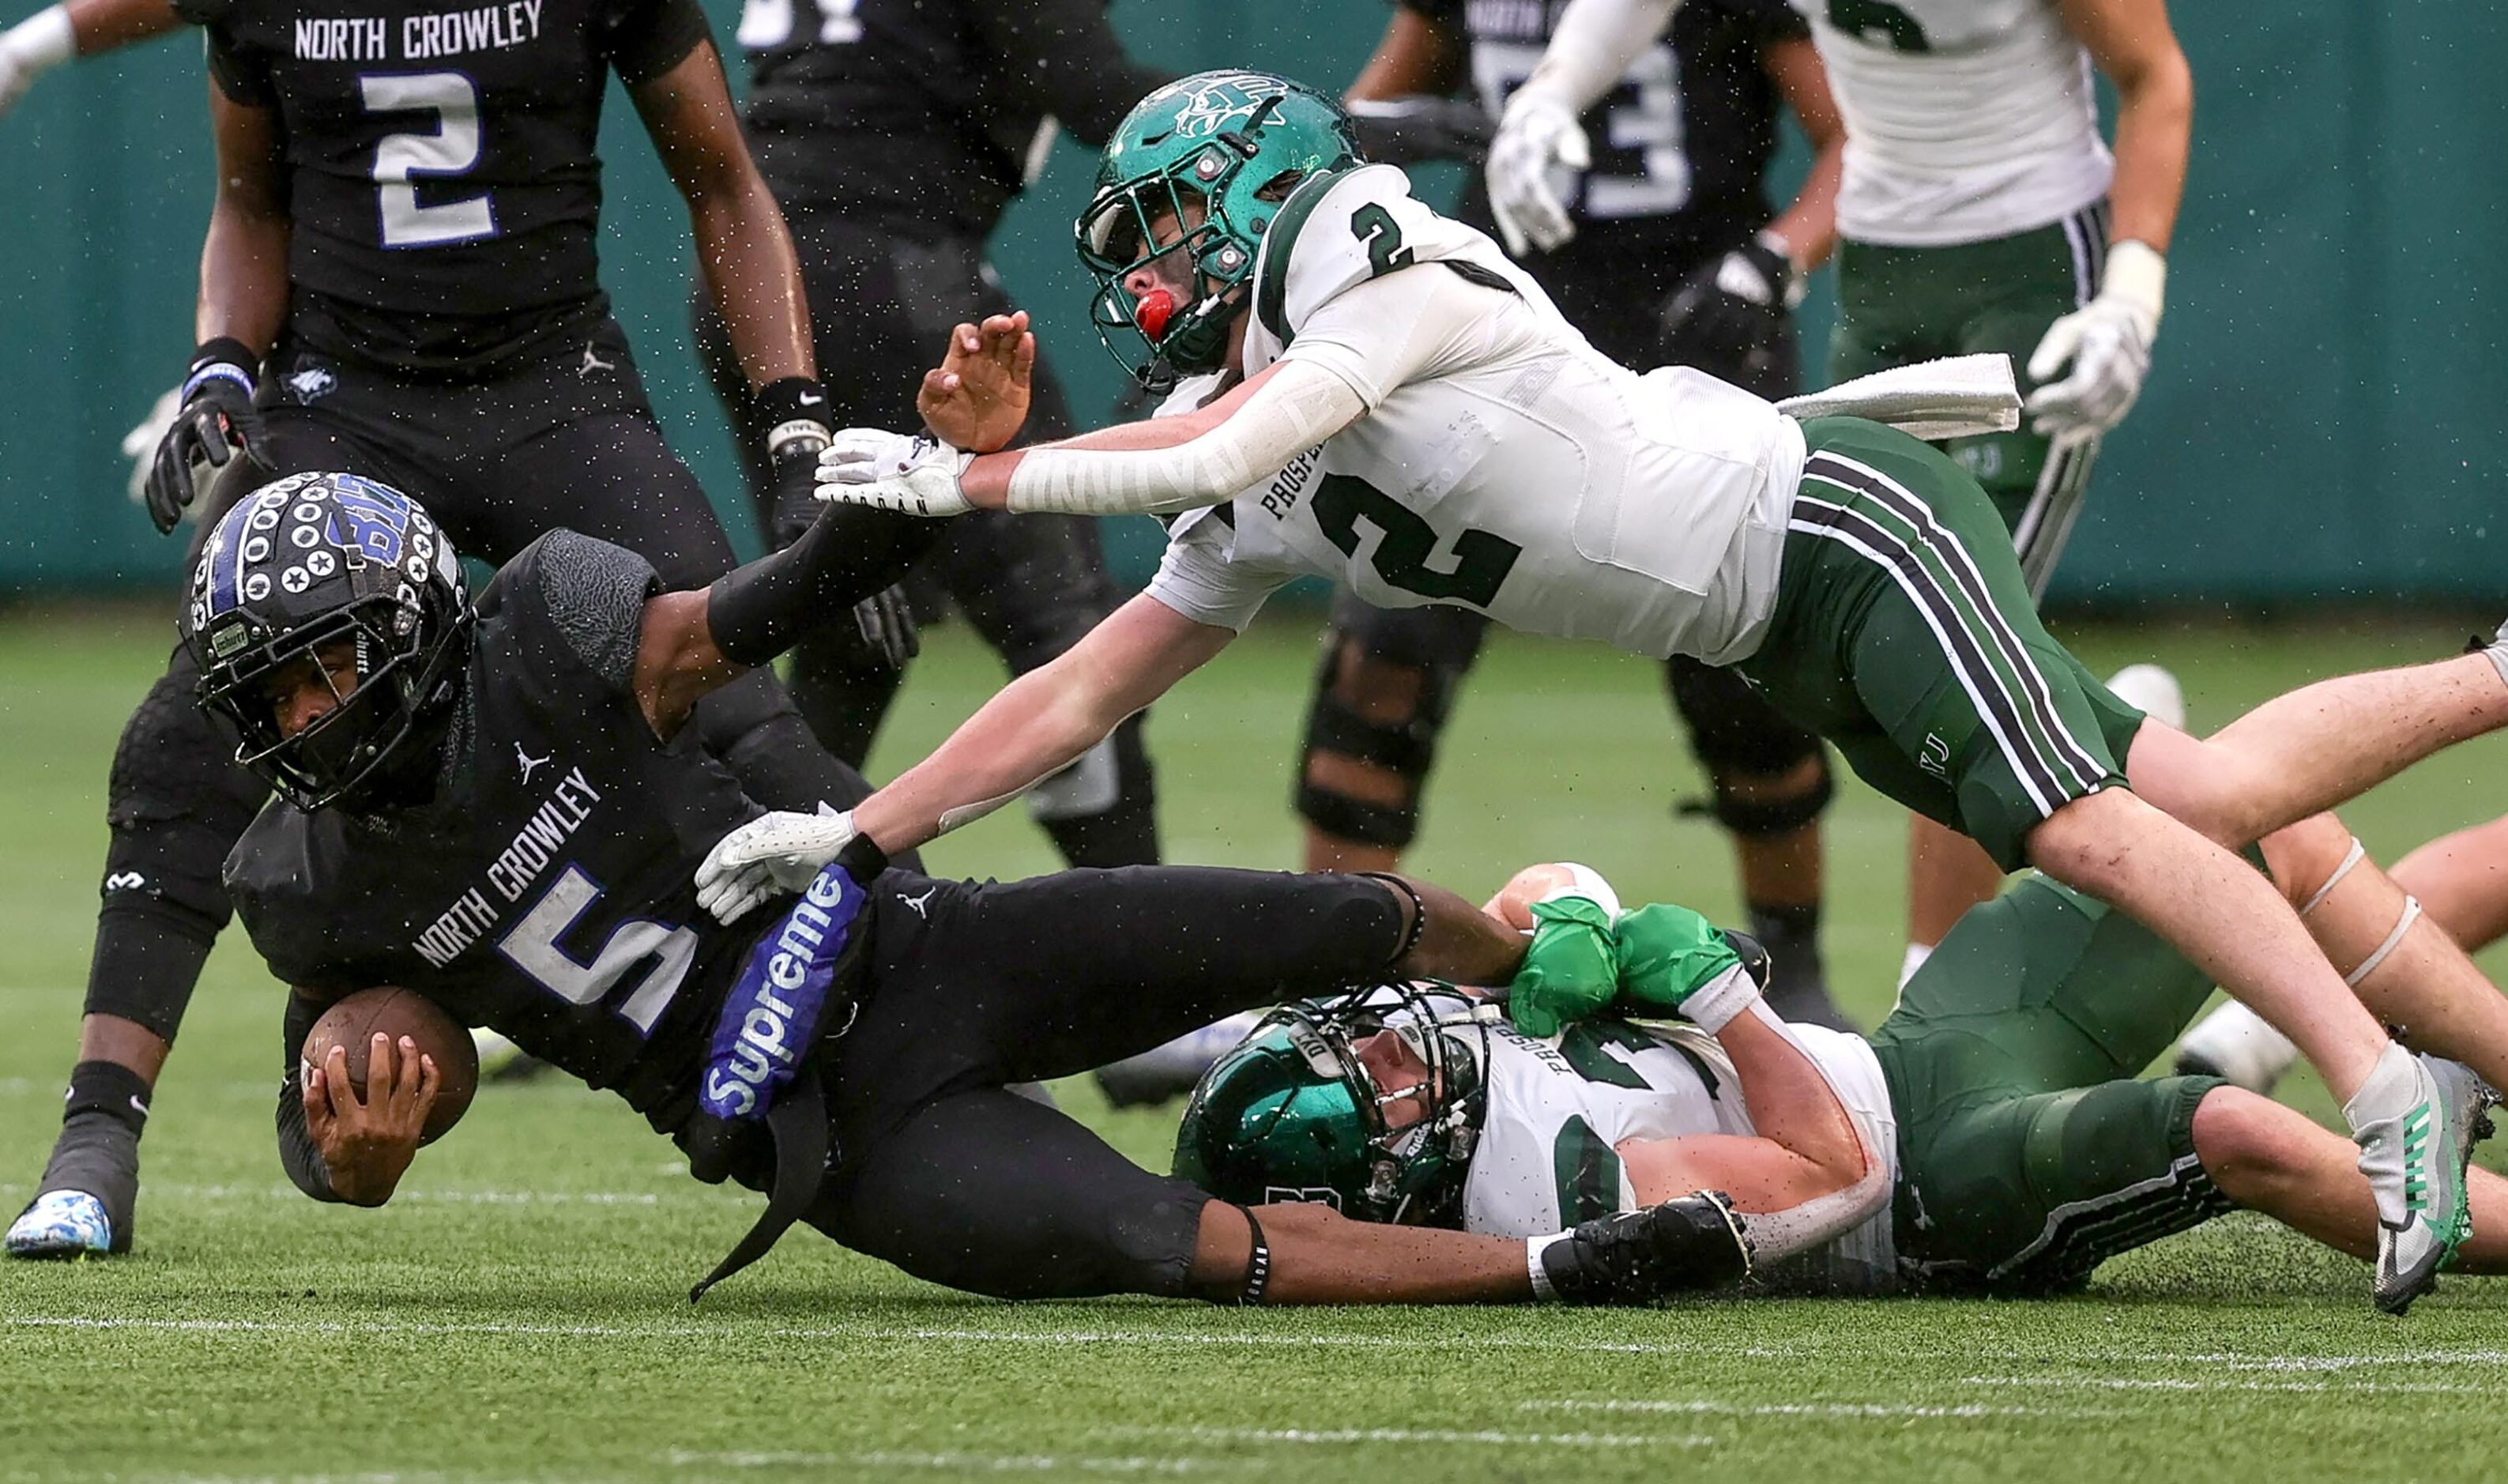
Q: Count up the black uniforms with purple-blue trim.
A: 4